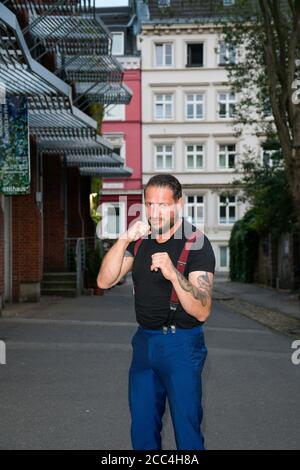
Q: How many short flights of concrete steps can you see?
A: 1